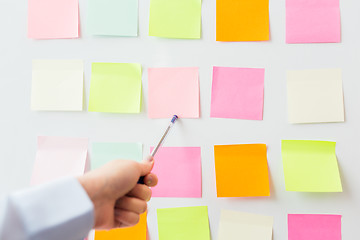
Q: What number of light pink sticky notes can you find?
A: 3